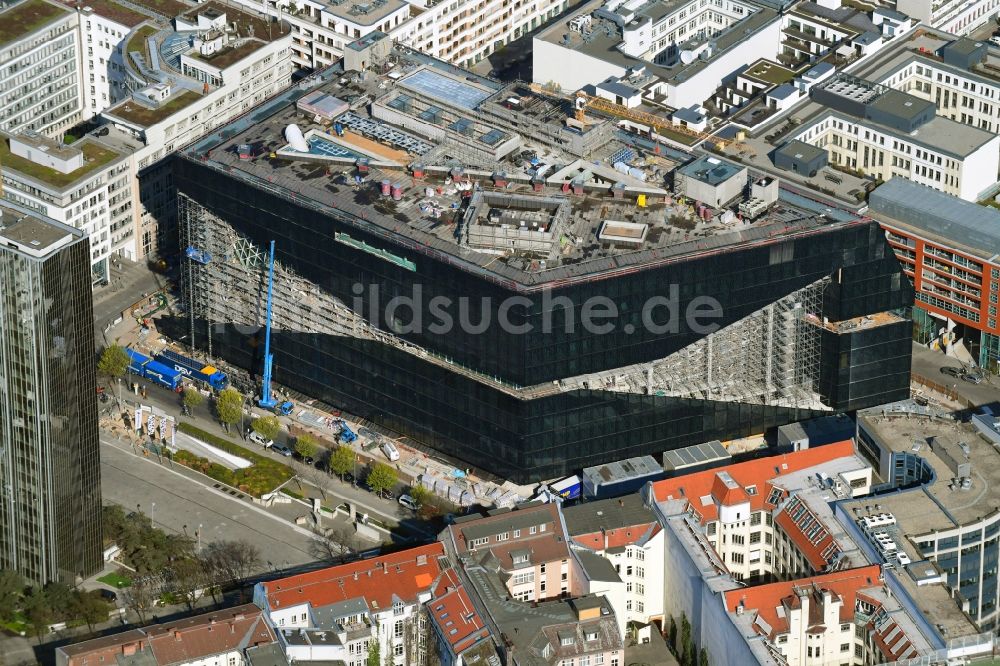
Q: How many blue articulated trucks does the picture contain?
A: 2